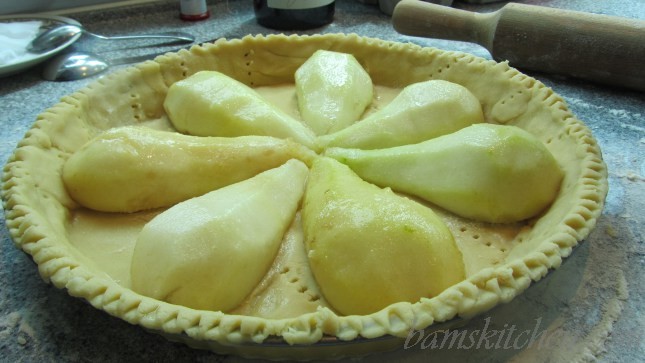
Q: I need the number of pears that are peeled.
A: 7